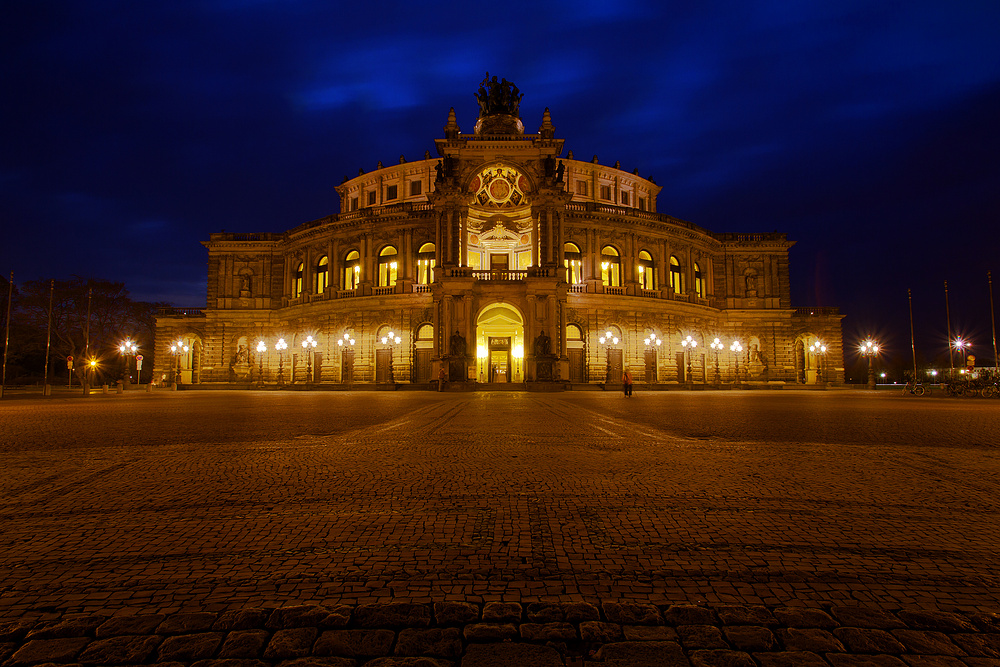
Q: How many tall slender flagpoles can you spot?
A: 6